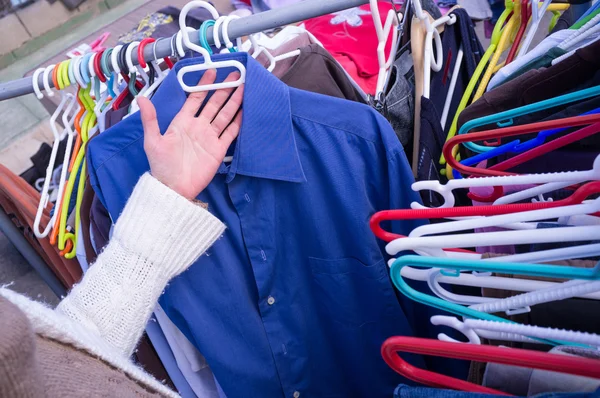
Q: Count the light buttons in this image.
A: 2